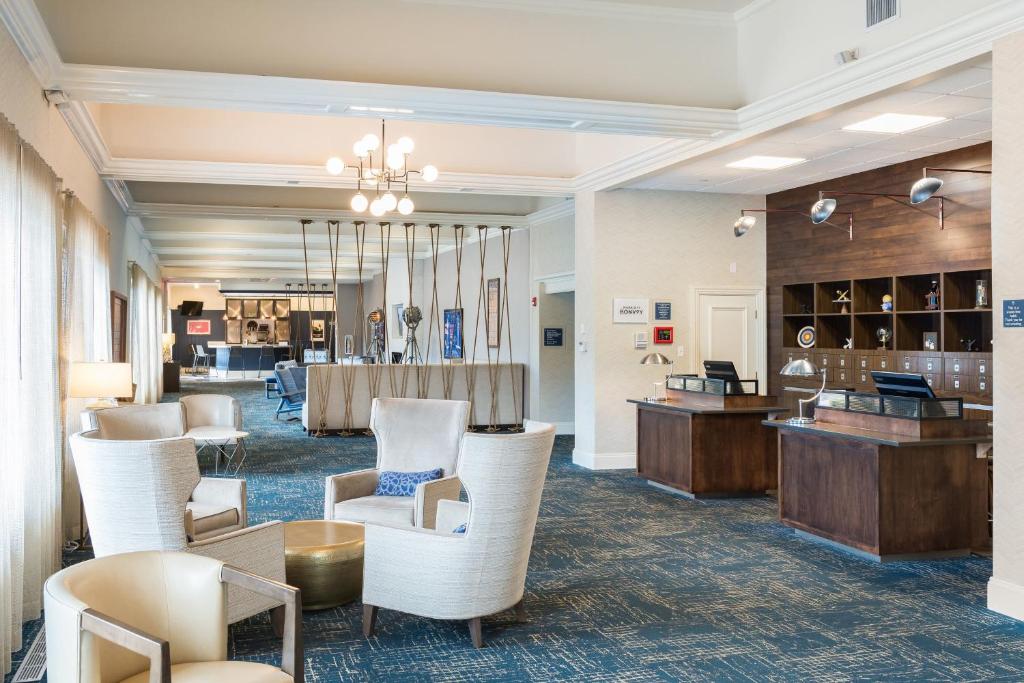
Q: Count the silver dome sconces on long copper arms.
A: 3